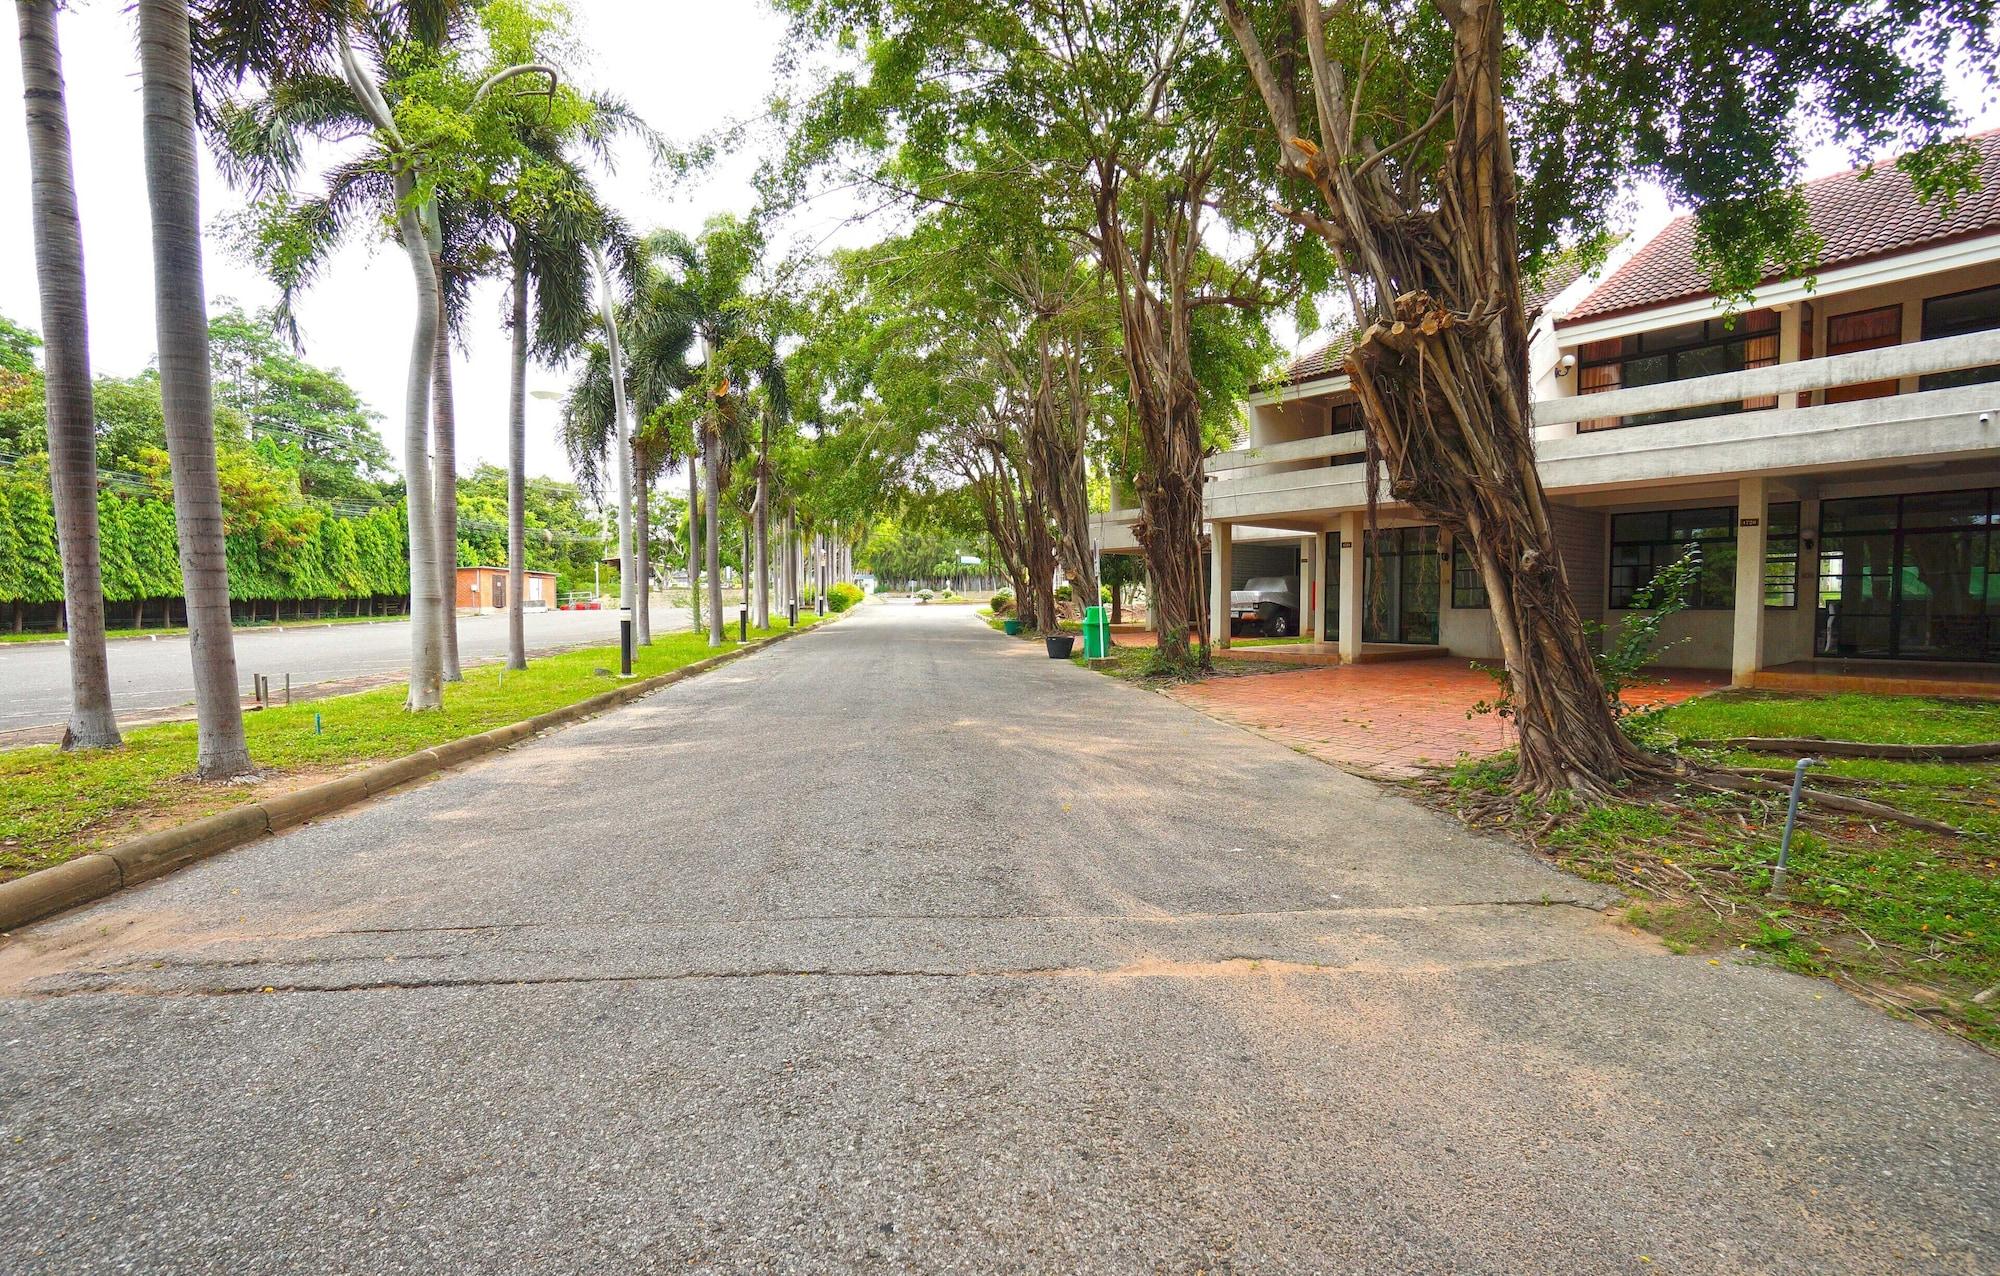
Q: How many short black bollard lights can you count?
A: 4